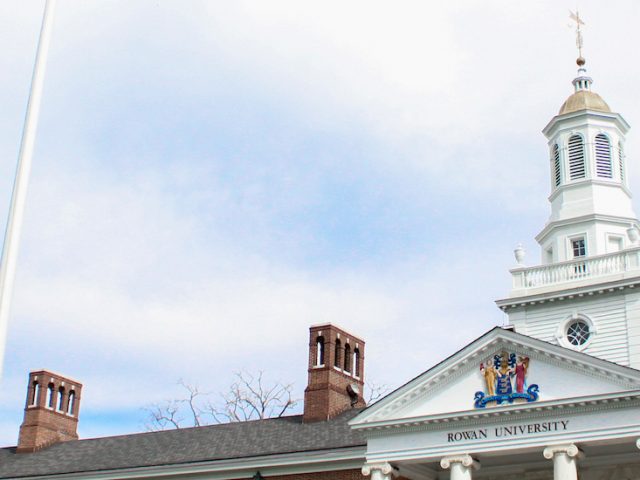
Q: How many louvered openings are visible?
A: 4